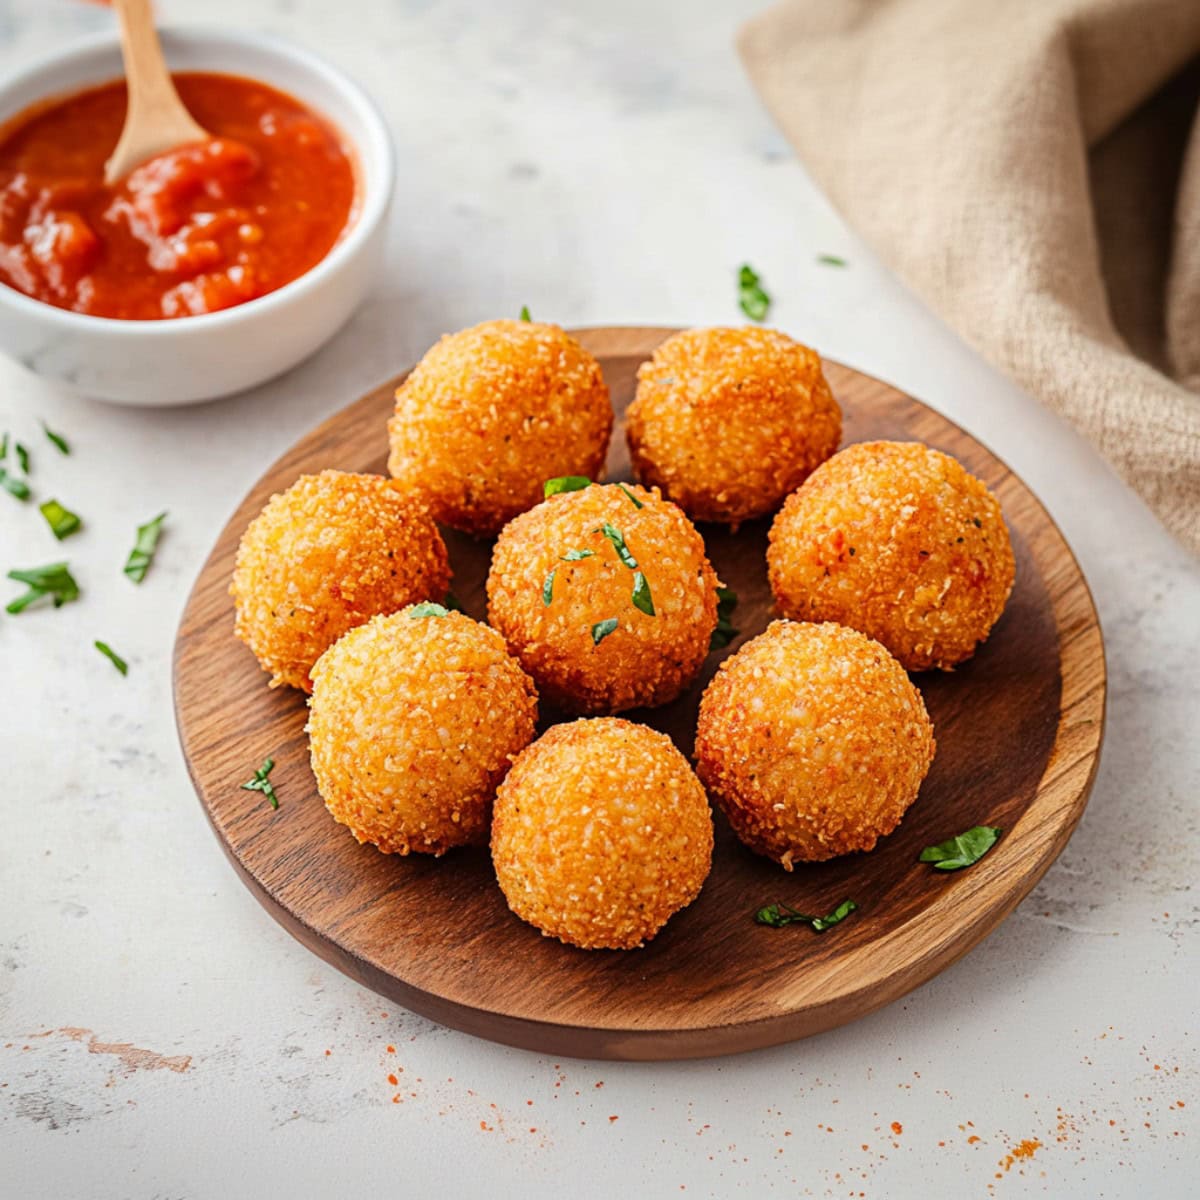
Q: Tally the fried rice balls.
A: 8